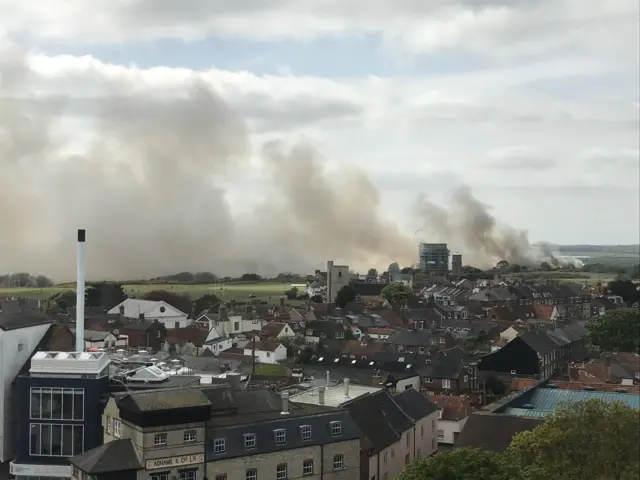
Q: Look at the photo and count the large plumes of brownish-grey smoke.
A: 3